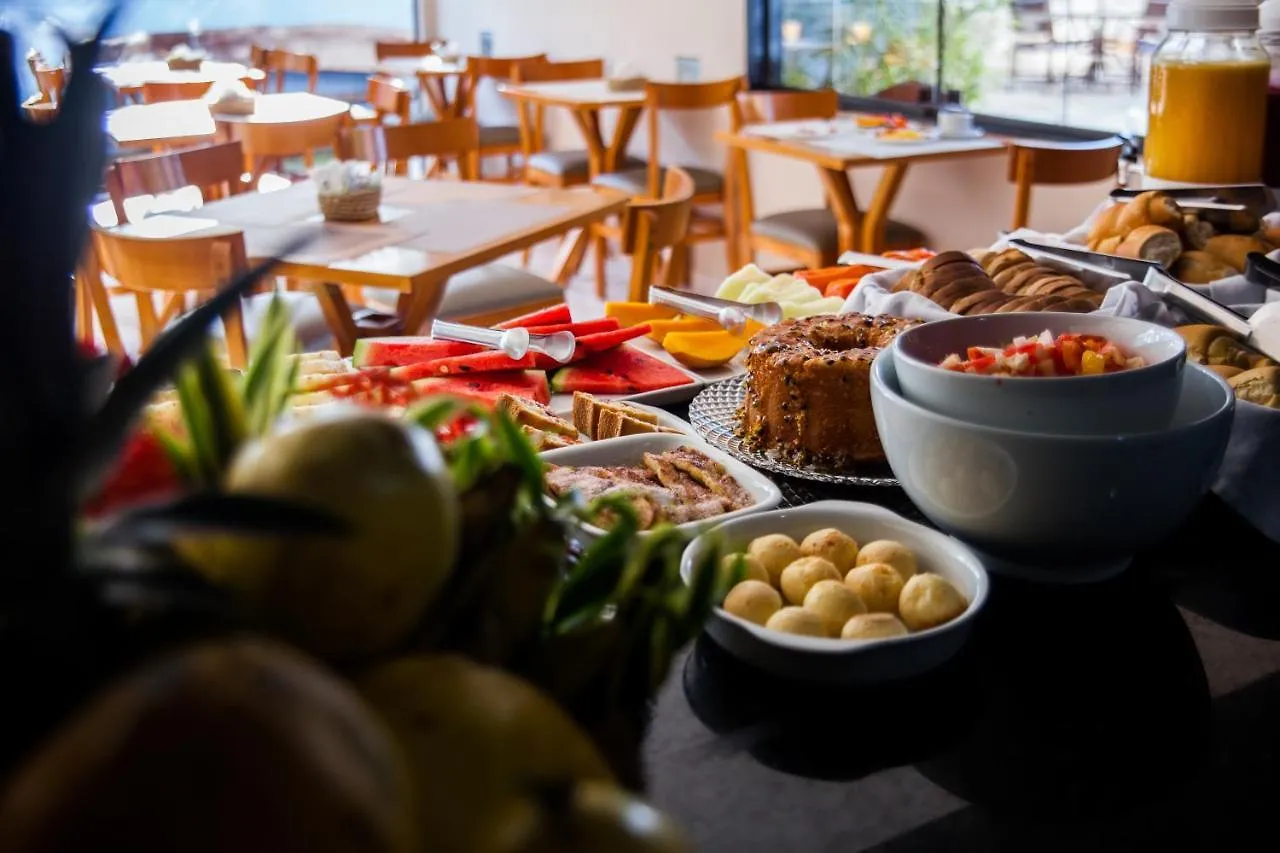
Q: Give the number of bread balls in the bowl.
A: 11